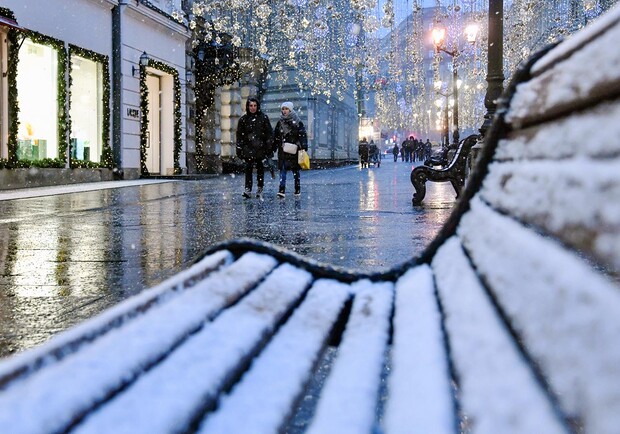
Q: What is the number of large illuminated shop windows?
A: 2